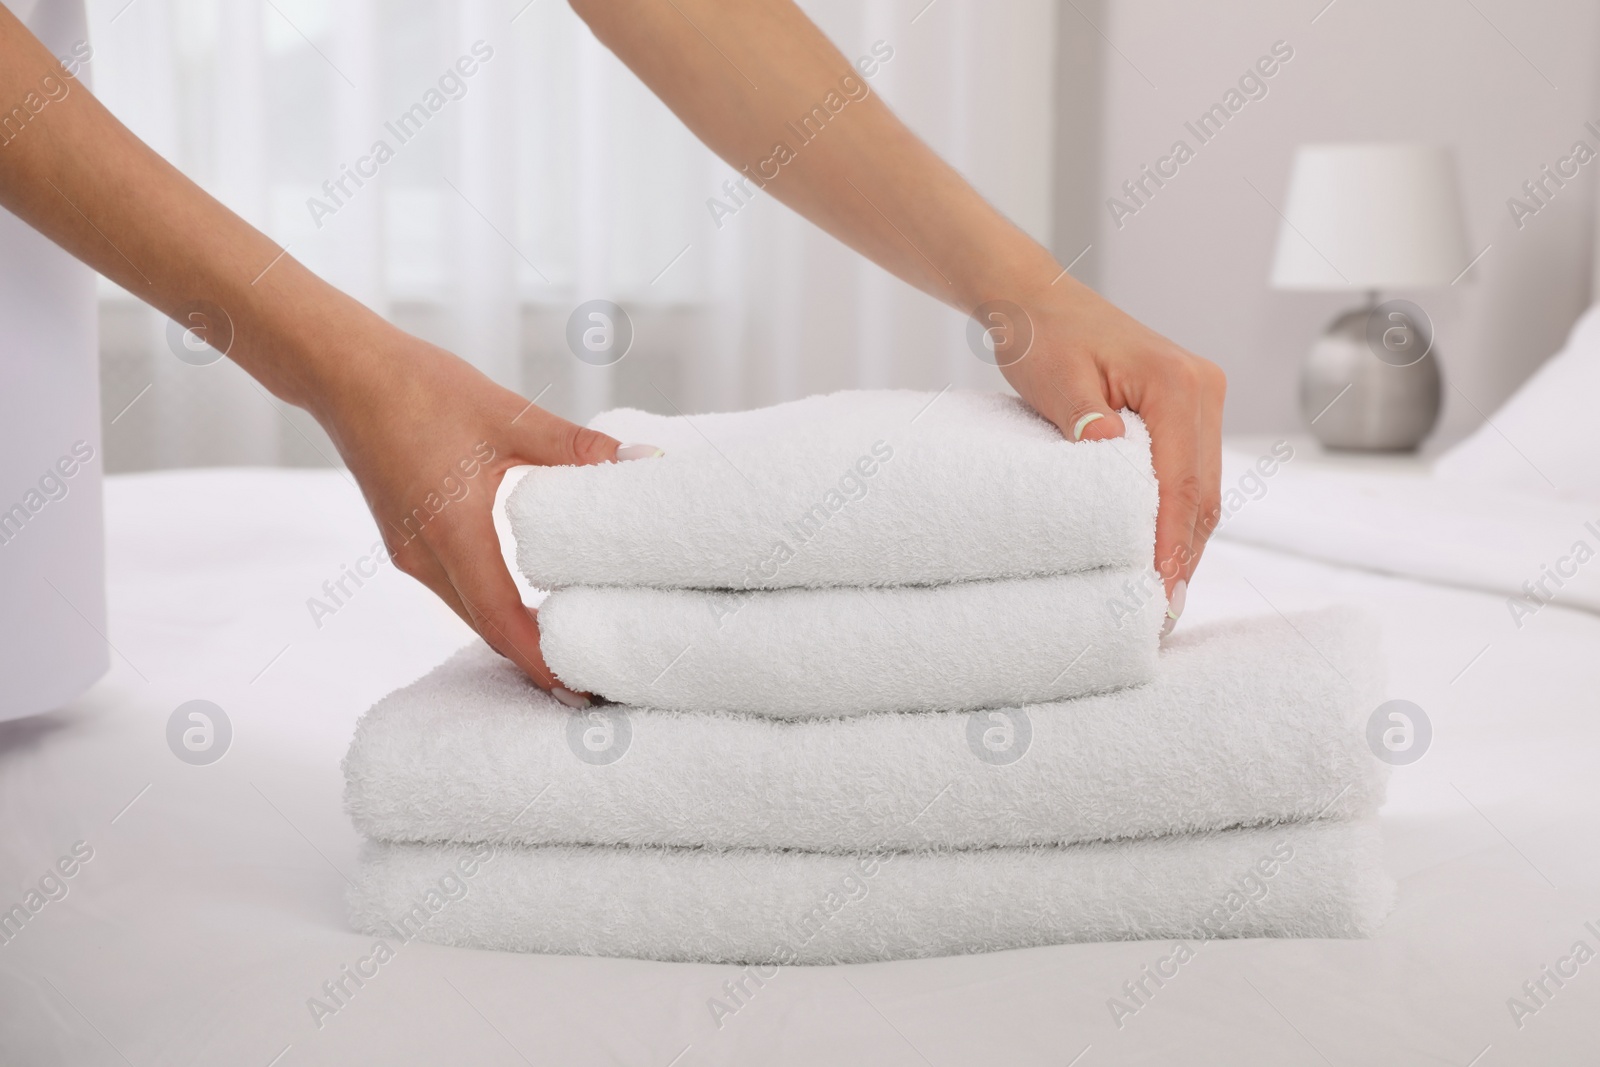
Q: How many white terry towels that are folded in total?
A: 4